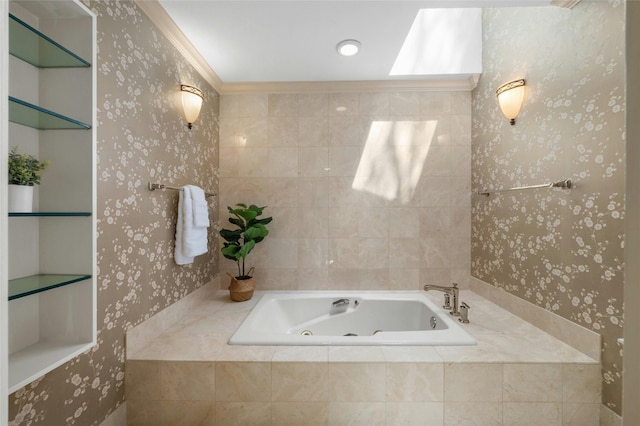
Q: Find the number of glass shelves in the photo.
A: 4